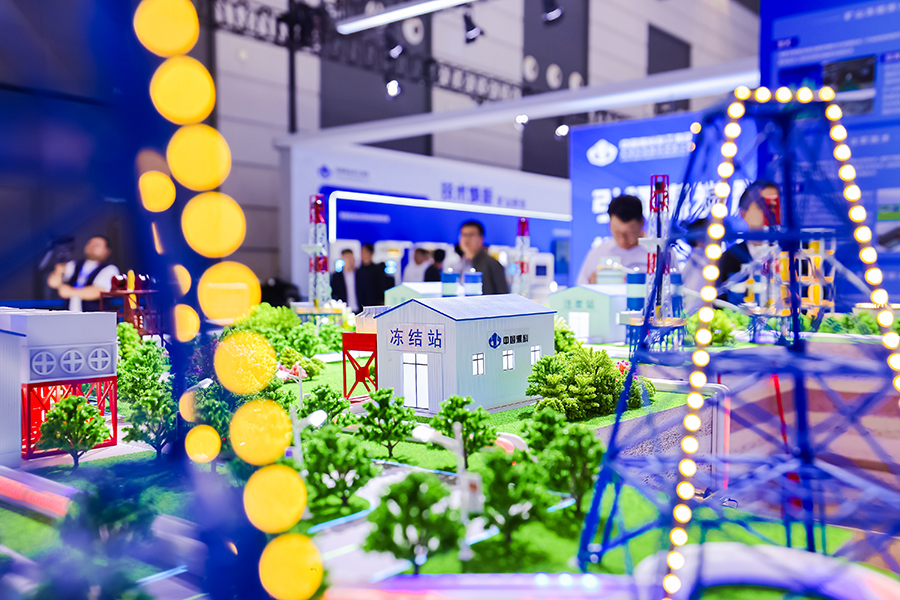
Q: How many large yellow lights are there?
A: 9